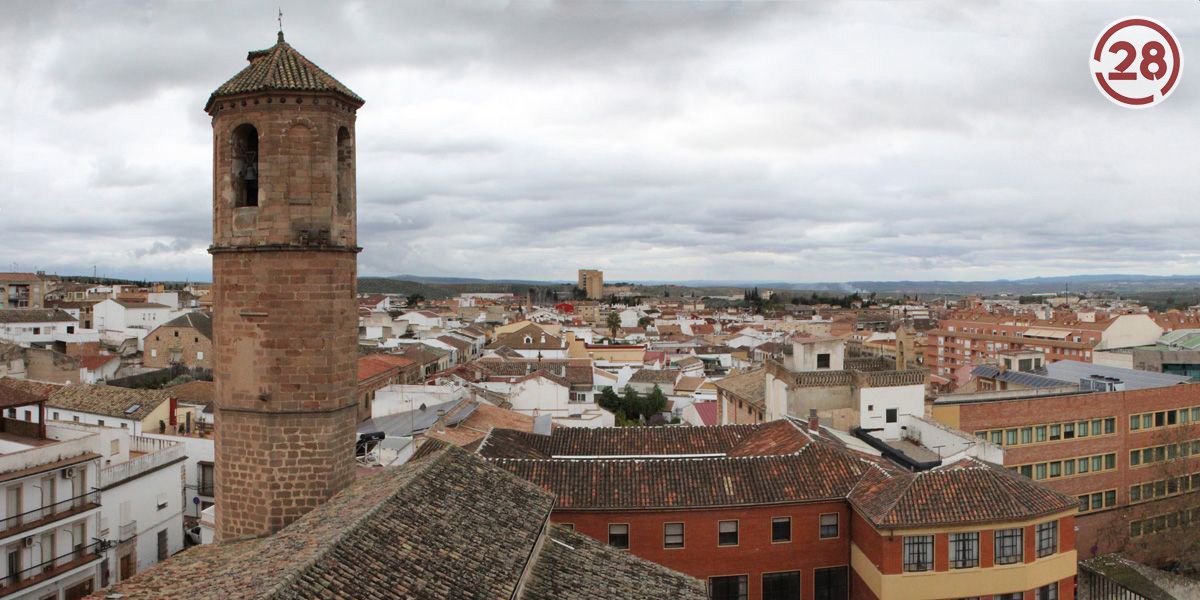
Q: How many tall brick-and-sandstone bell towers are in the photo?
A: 1